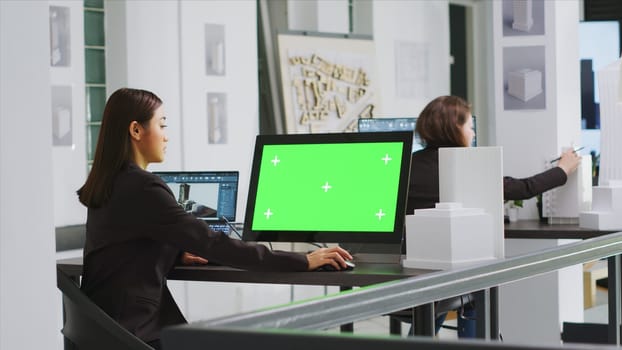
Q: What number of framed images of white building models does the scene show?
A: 6